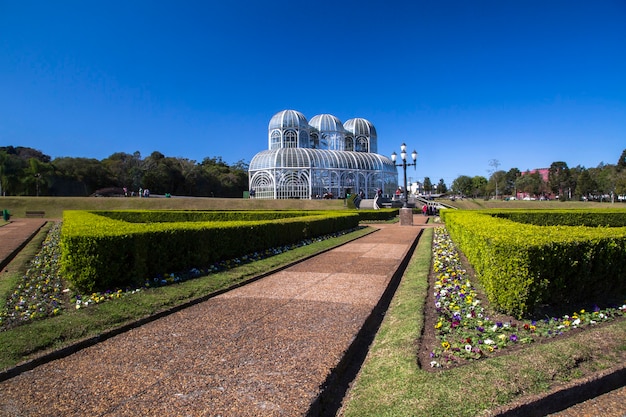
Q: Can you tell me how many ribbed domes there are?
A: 3